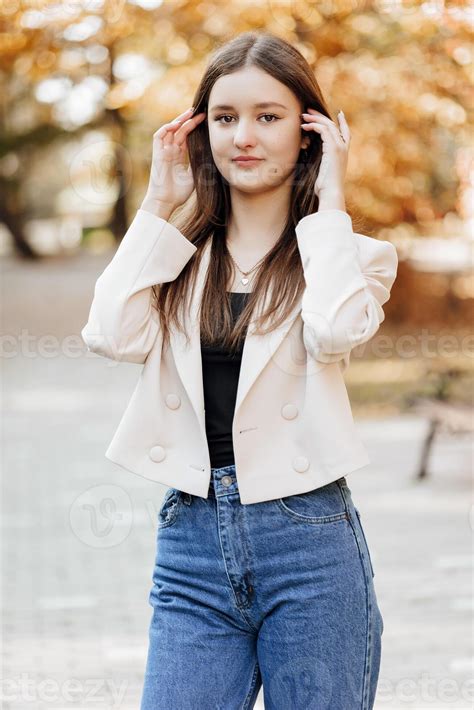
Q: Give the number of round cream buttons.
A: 4